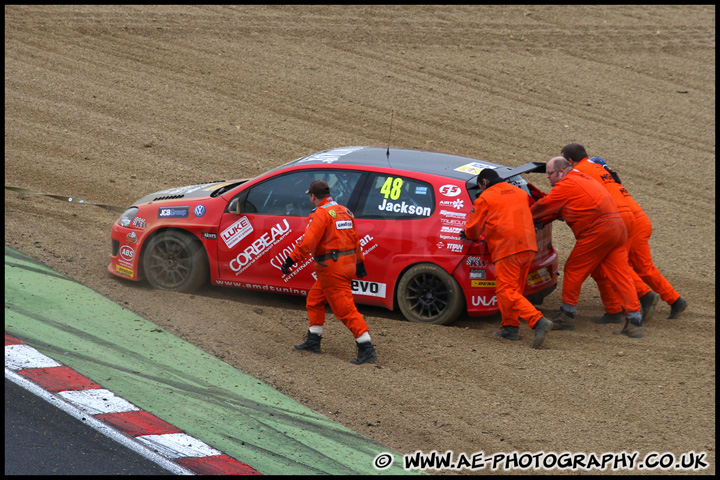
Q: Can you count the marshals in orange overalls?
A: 5